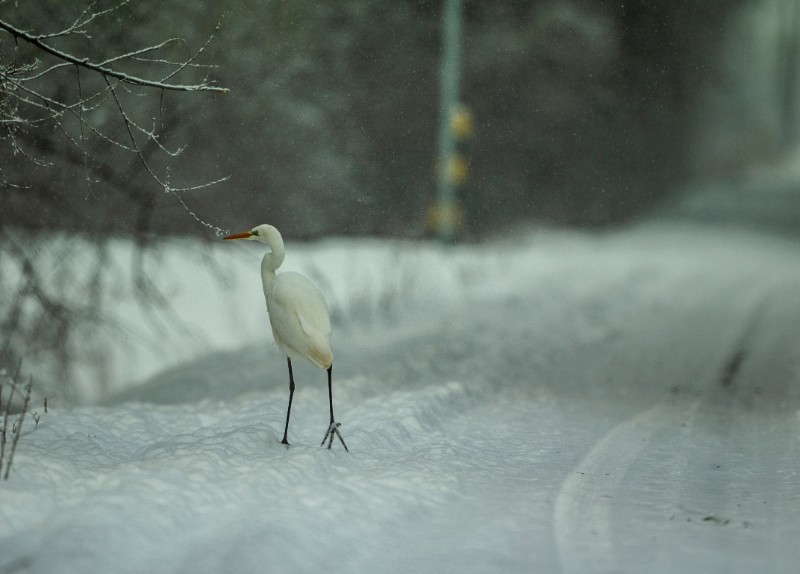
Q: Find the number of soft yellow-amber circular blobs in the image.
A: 3